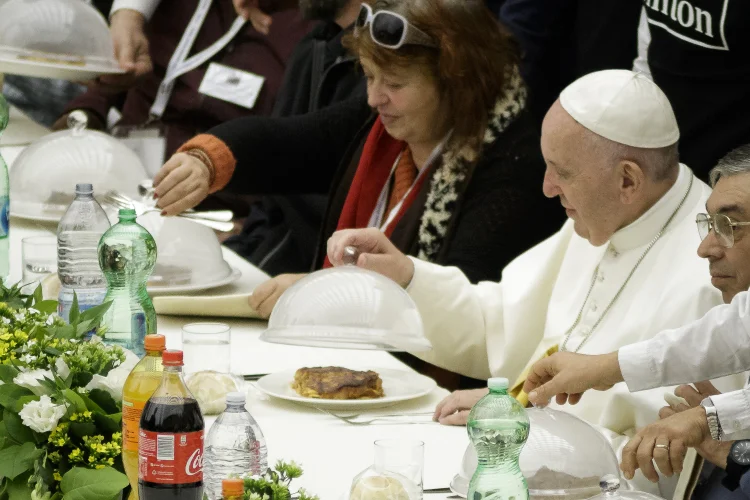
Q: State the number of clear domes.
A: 6